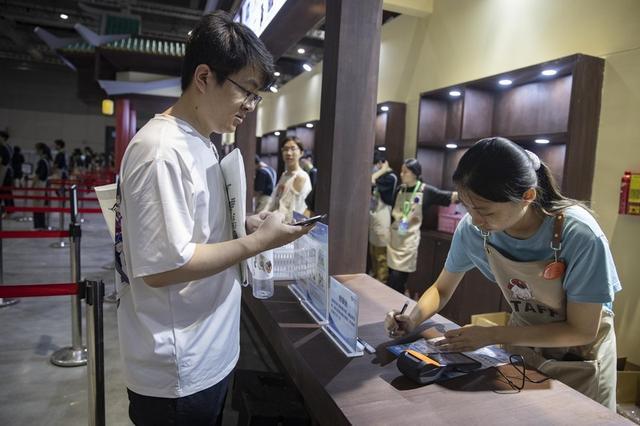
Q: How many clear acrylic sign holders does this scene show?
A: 3